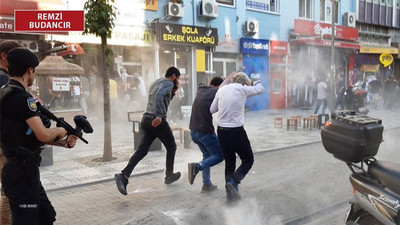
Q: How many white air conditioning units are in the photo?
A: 4